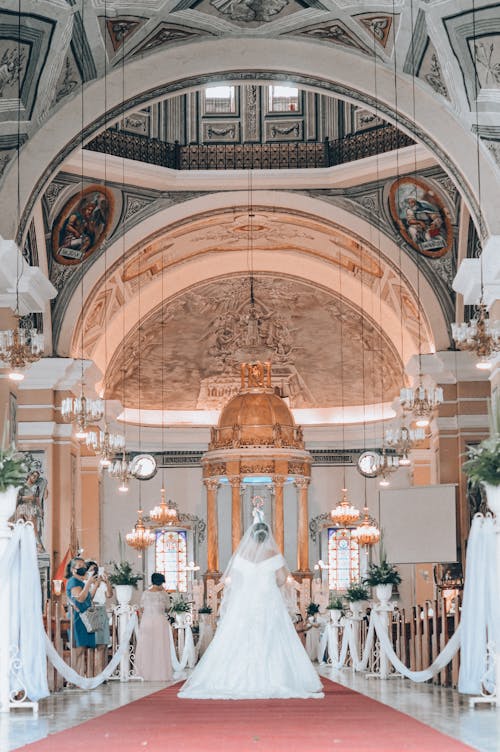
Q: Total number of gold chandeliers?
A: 4